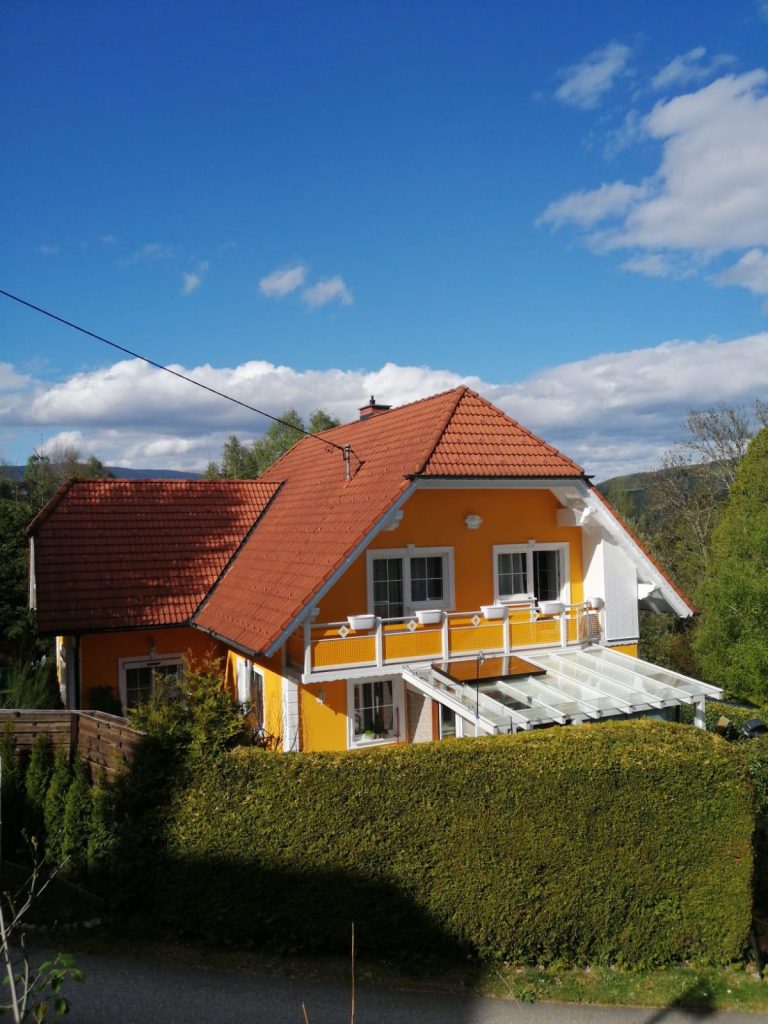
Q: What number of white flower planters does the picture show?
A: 5